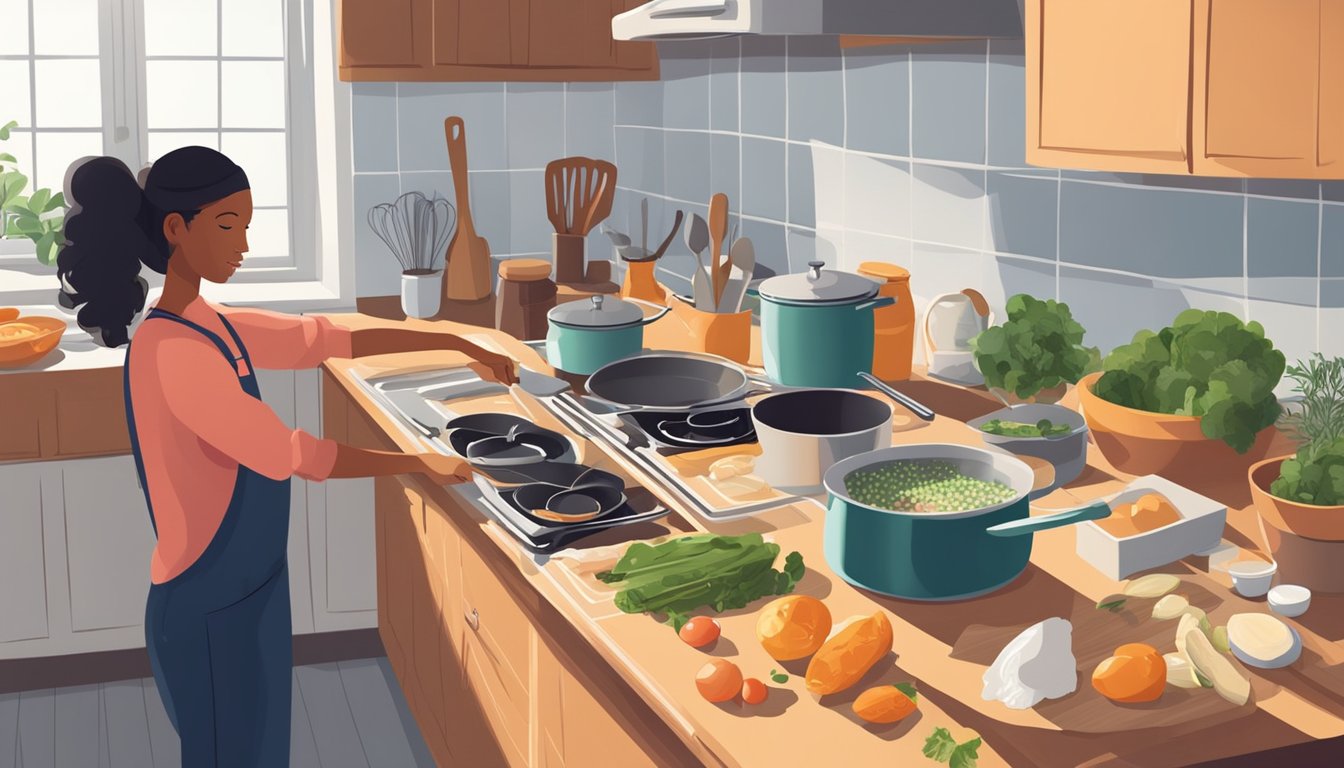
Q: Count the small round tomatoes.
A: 3